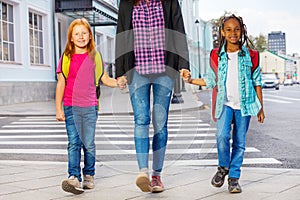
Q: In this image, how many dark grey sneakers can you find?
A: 2